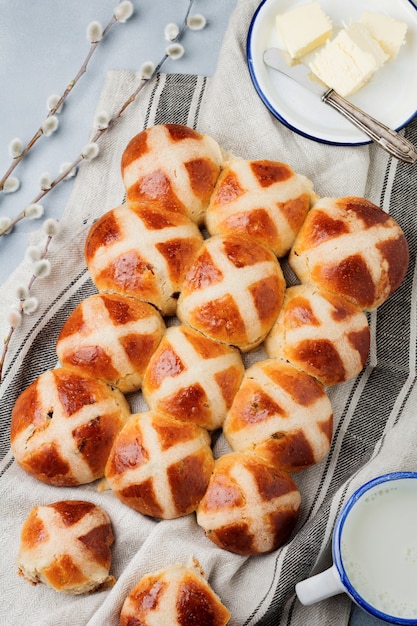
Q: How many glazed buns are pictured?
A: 14